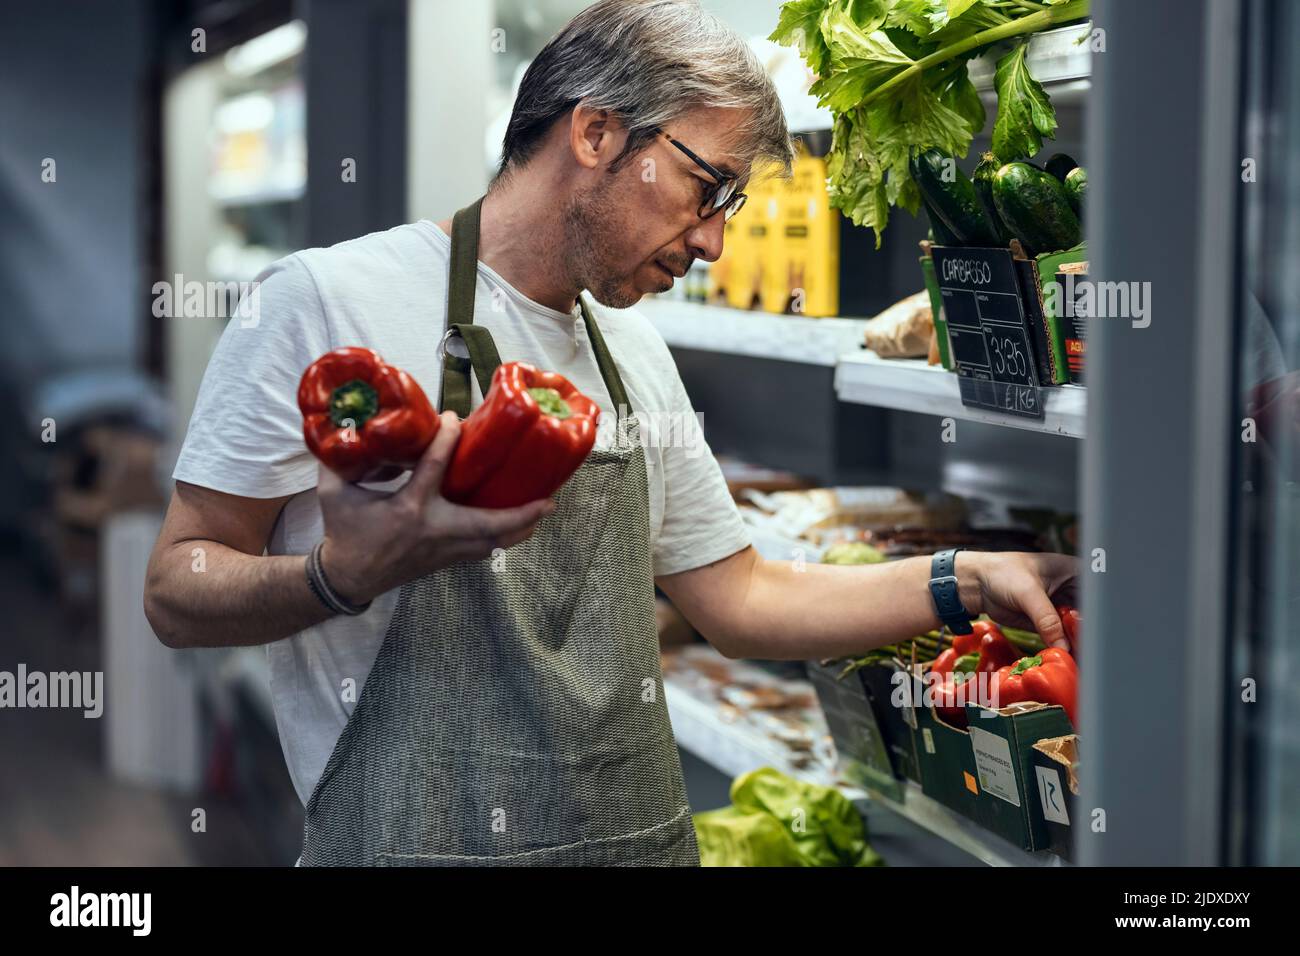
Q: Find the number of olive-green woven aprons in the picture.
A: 1